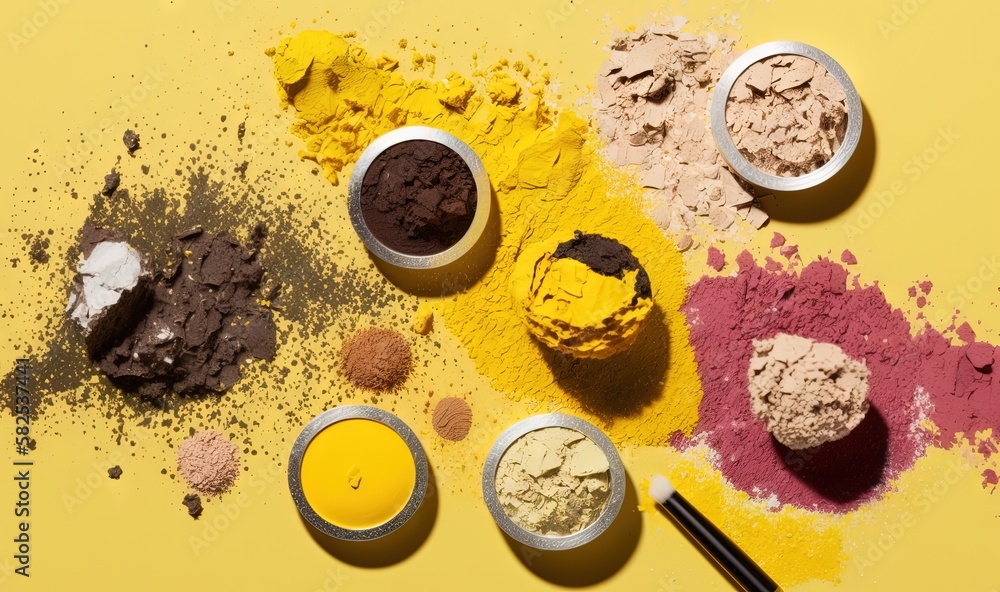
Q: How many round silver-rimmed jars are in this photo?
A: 4